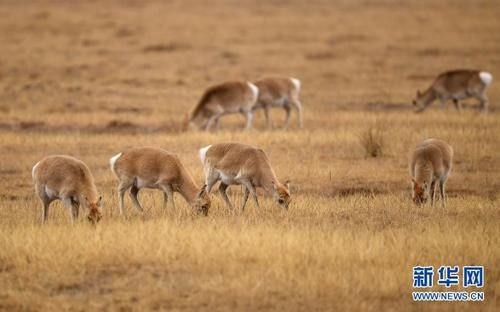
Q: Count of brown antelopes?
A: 7